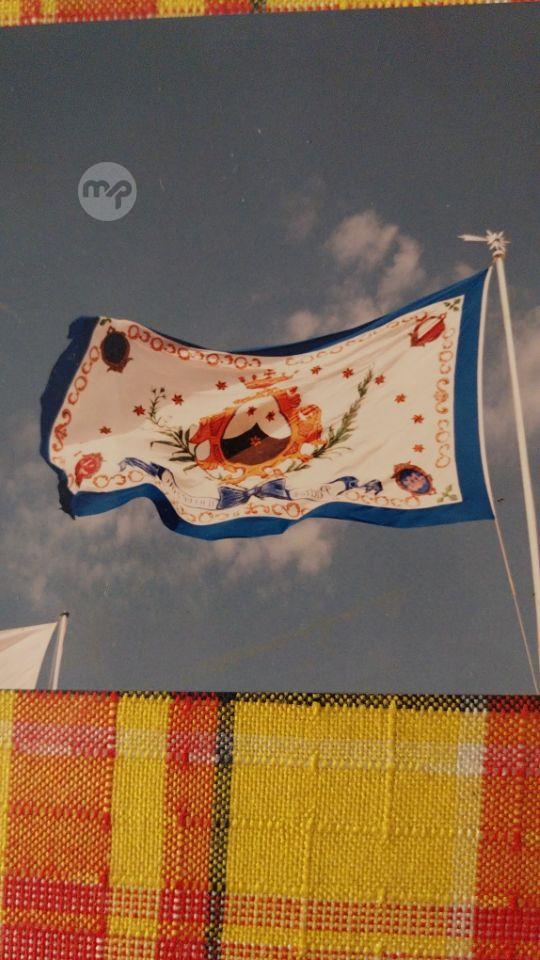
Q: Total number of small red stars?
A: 13